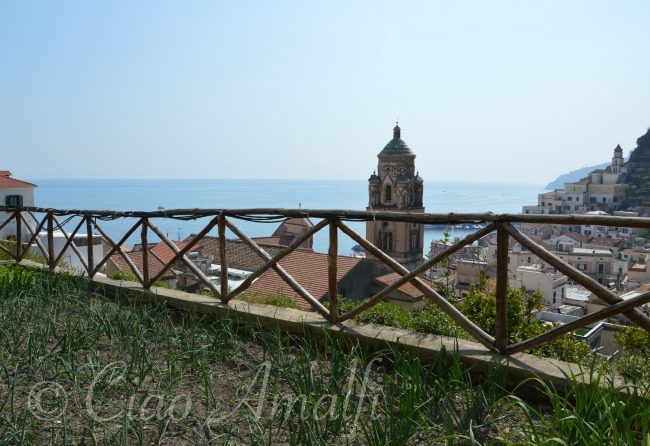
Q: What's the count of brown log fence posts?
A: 7